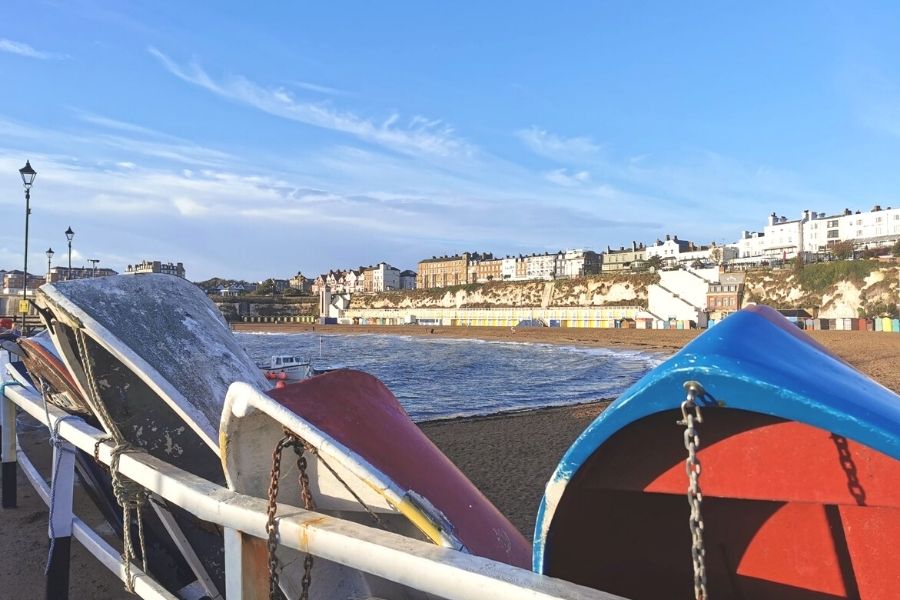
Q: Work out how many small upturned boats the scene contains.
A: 4